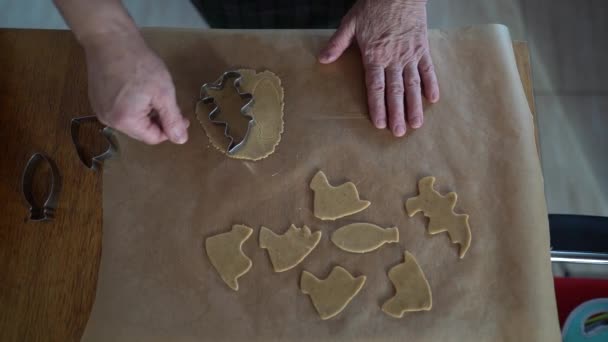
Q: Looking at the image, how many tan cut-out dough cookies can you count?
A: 7